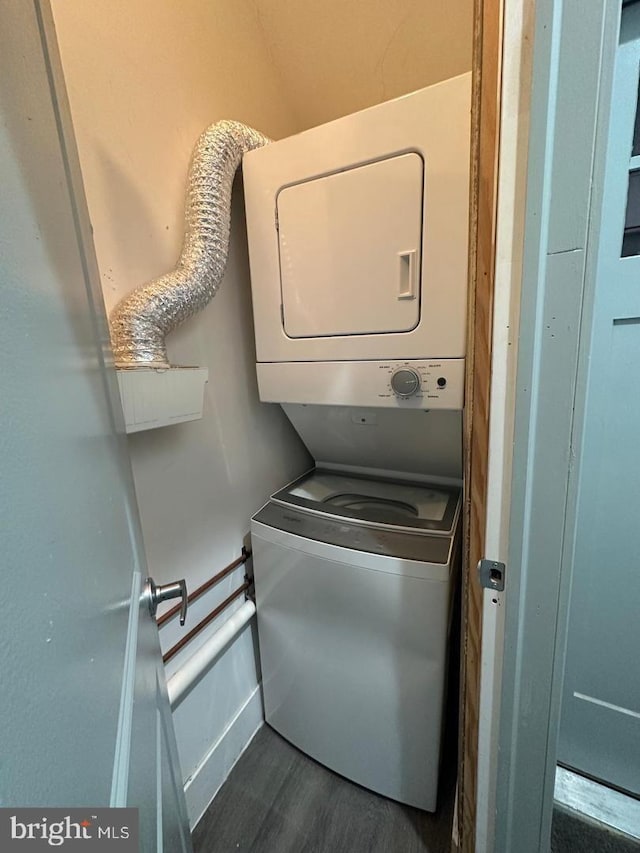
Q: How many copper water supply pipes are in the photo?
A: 2